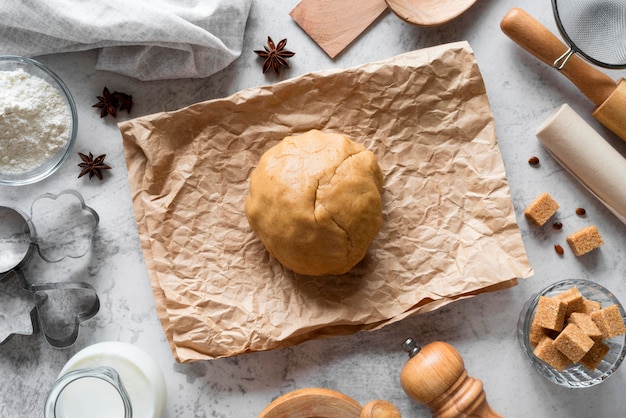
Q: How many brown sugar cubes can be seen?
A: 11